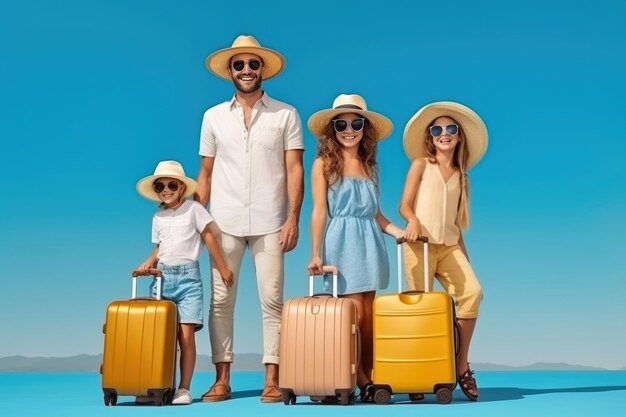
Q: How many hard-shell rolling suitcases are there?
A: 3